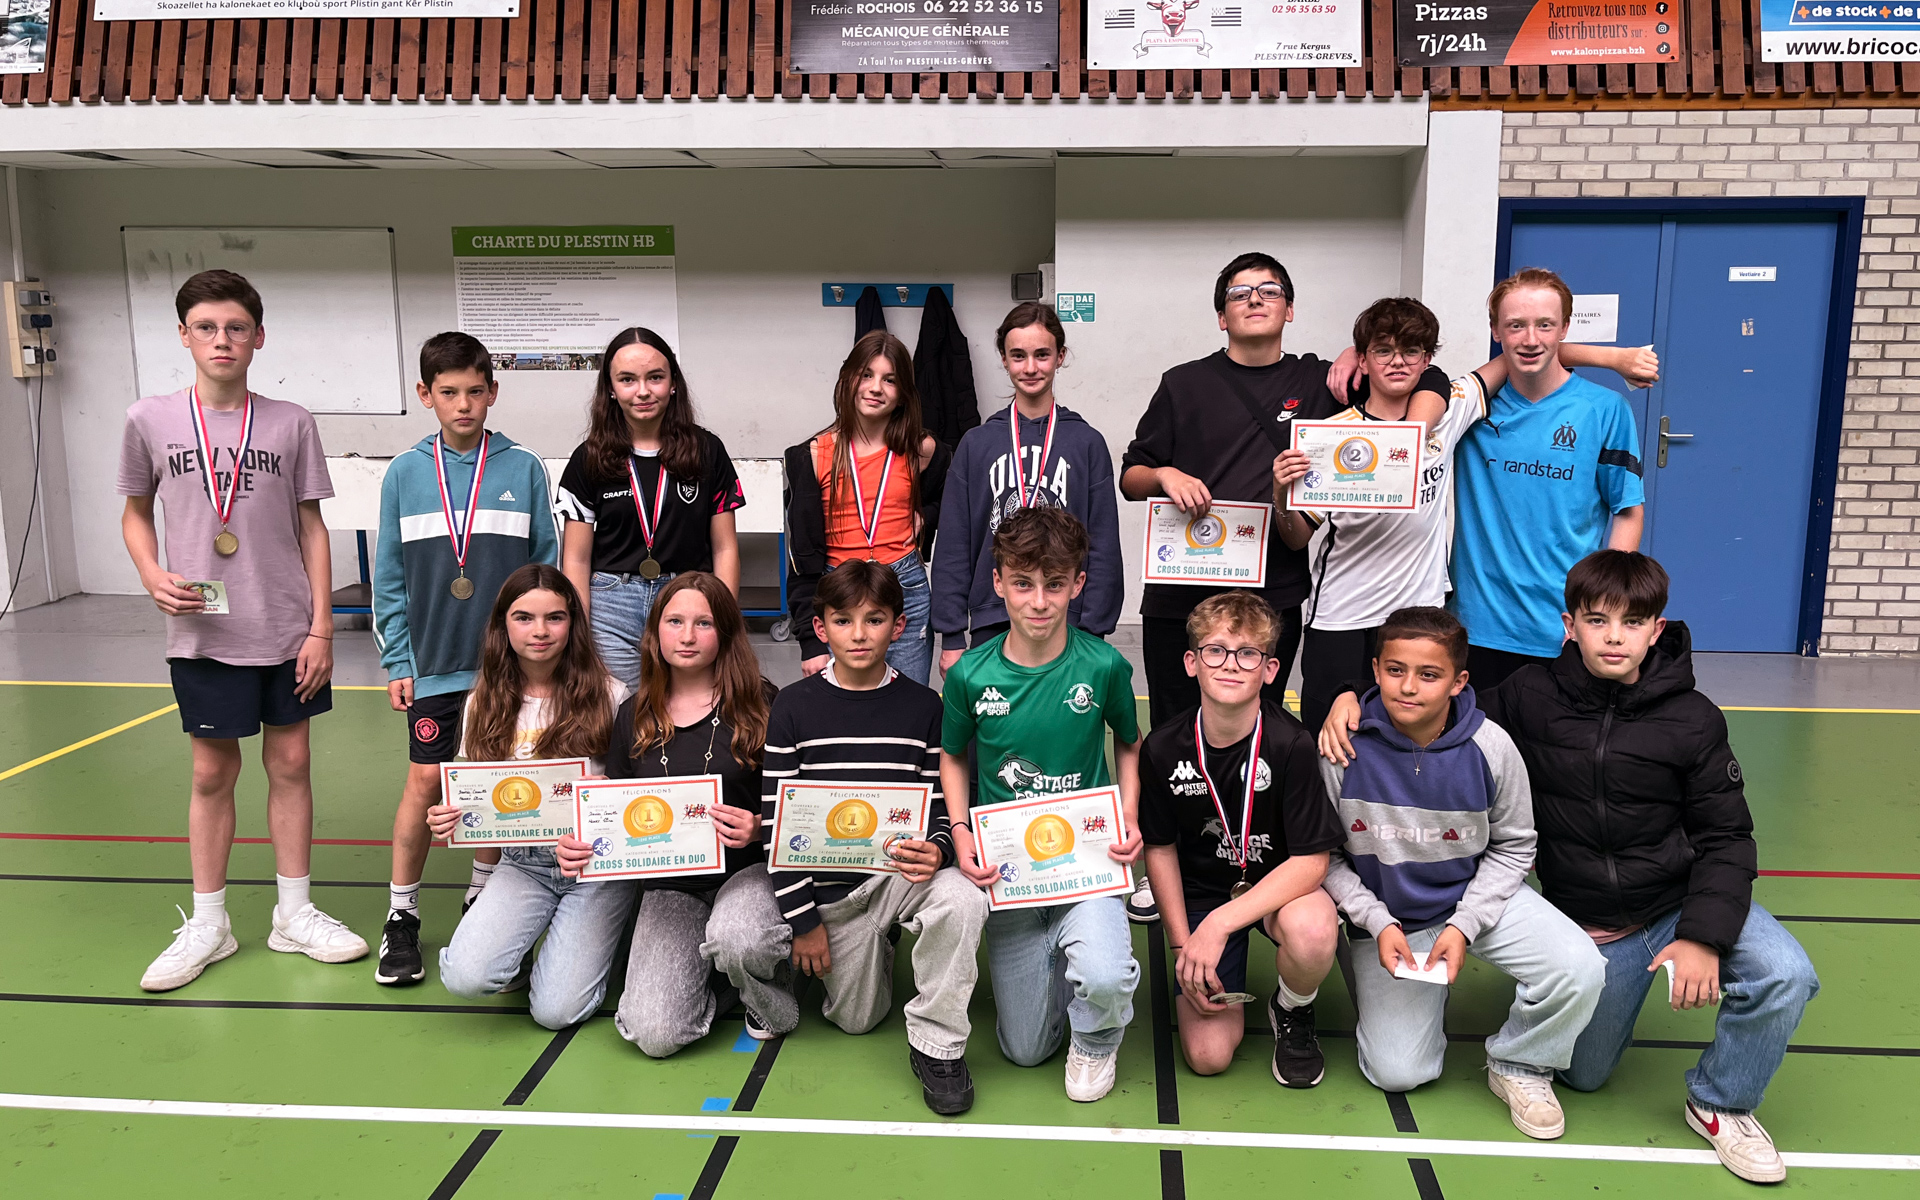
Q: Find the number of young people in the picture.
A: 15